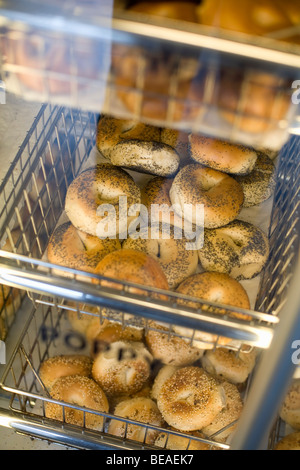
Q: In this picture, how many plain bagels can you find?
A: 0